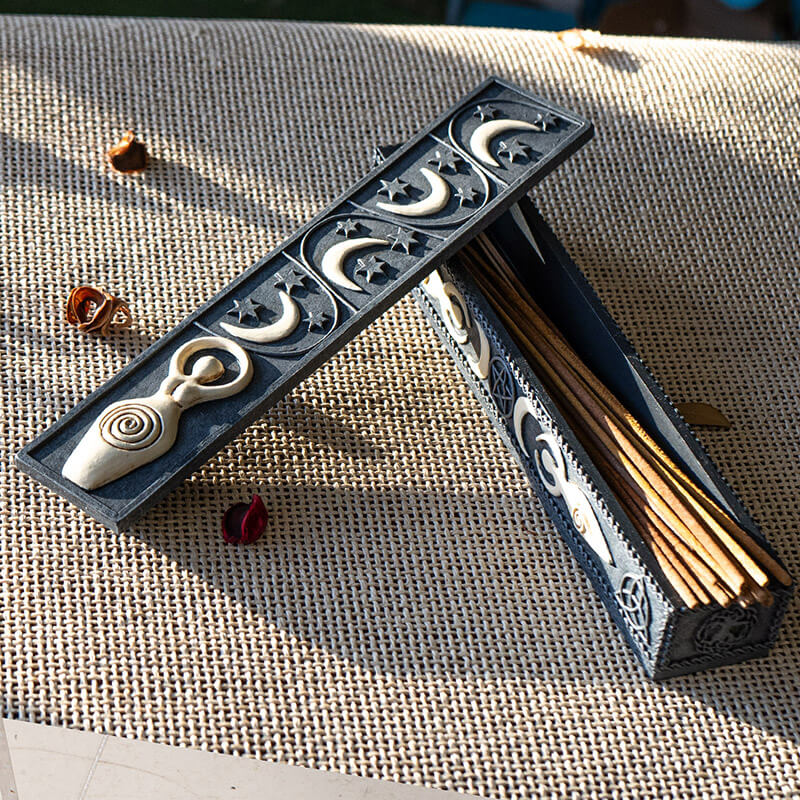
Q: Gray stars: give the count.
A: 12